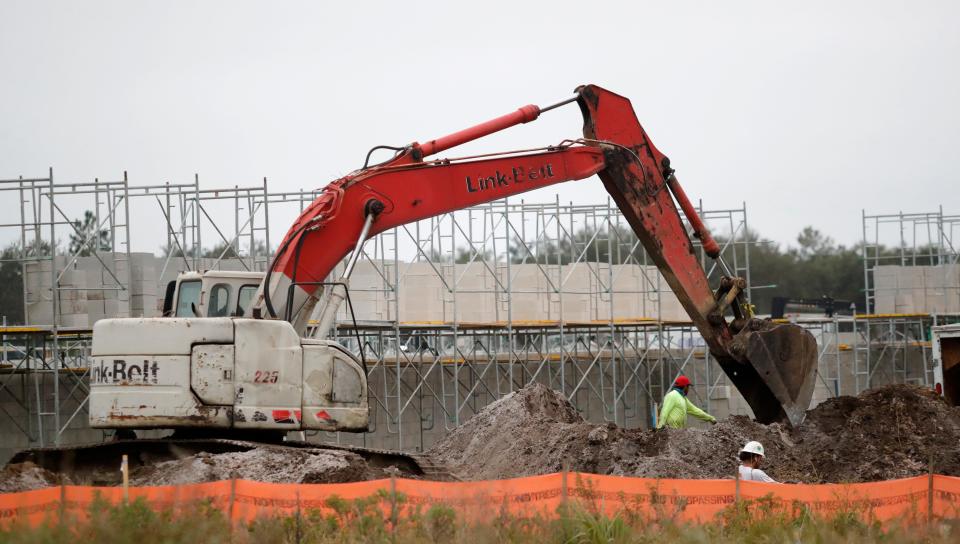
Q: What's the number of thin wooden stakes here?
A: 7